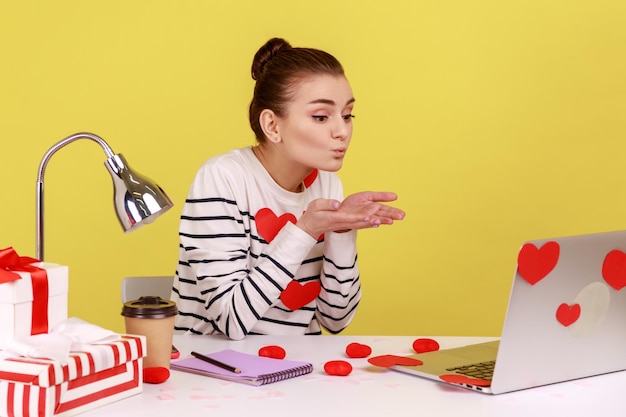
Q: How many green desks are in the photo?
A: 0